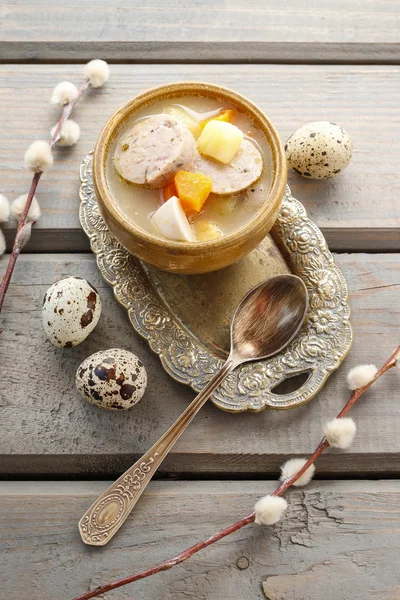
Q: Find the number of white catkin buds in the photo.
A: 11